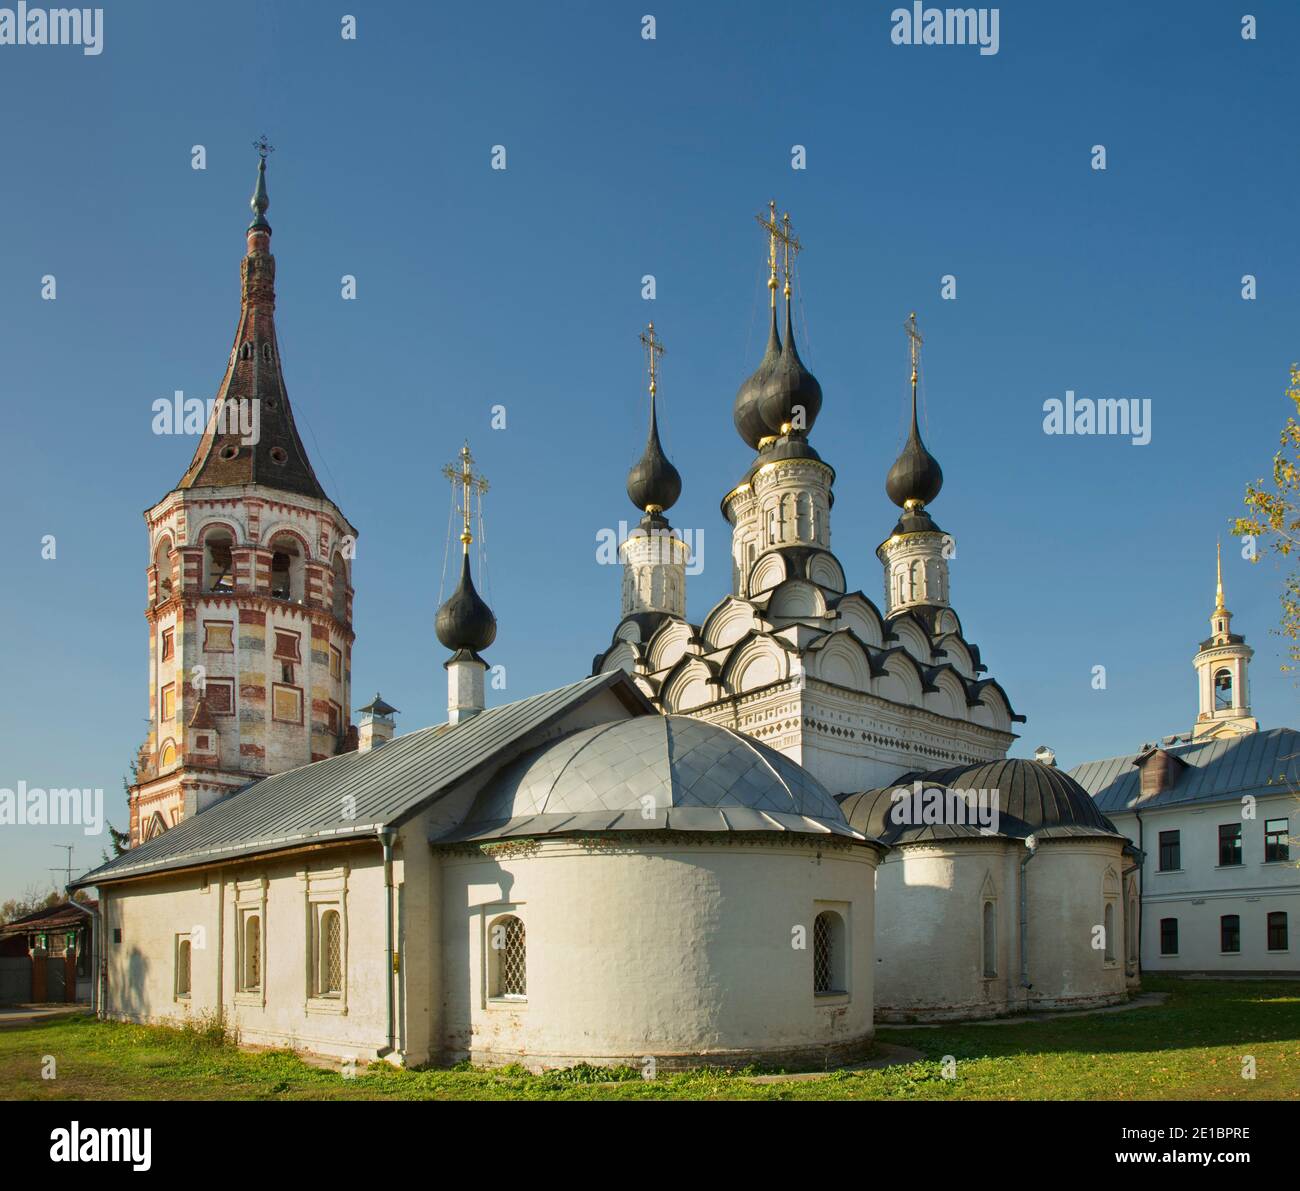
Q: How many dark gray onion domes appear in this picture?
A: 5